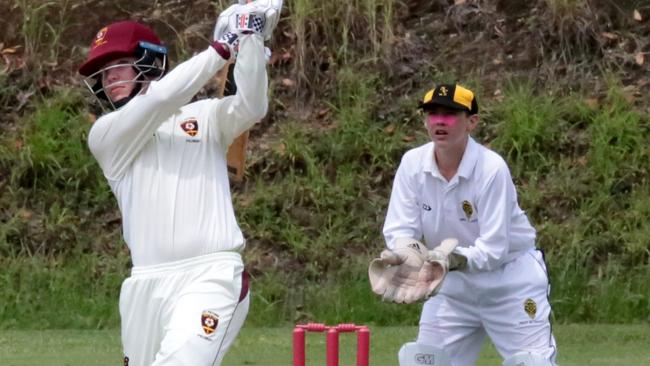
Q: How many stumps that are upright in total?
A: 3